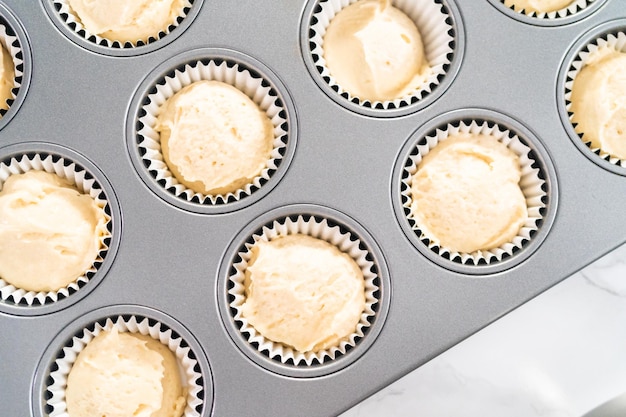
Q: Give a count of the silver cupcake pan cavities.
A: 10